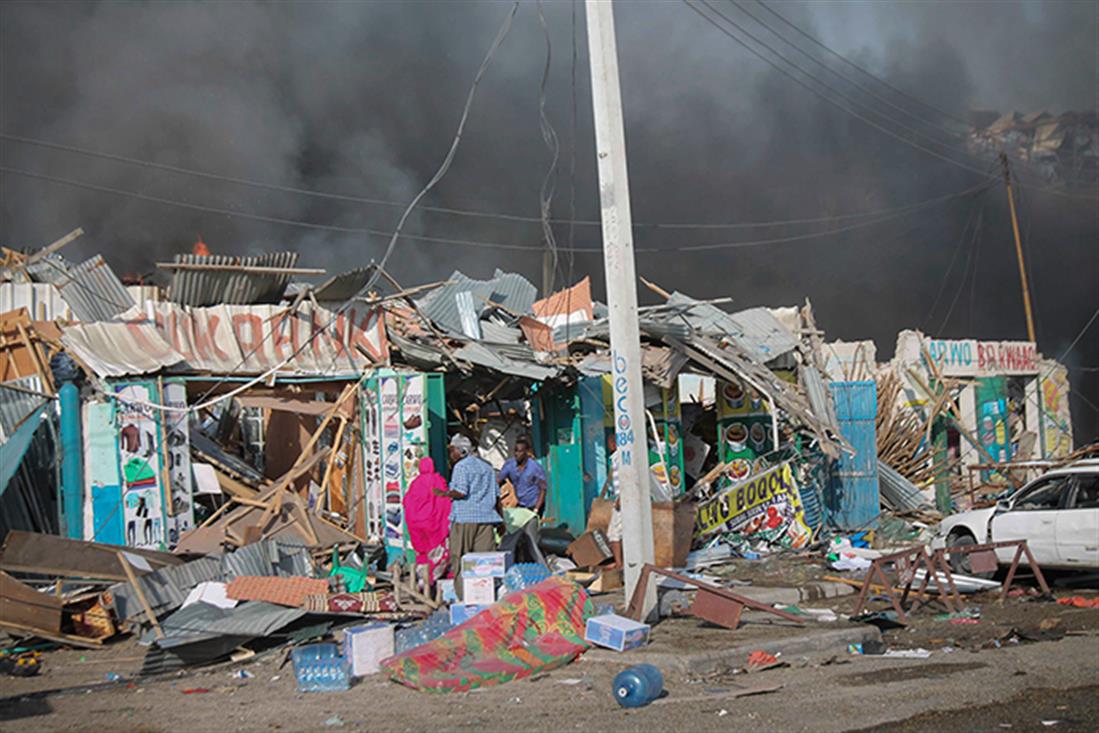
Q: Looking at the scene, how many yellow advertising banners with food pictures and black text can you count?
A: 1